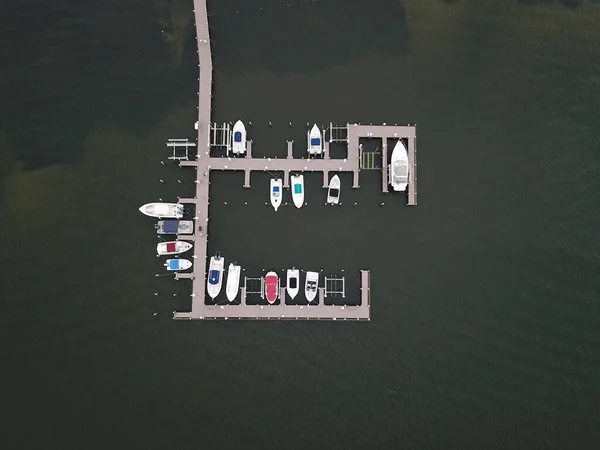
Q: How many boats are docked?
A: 15